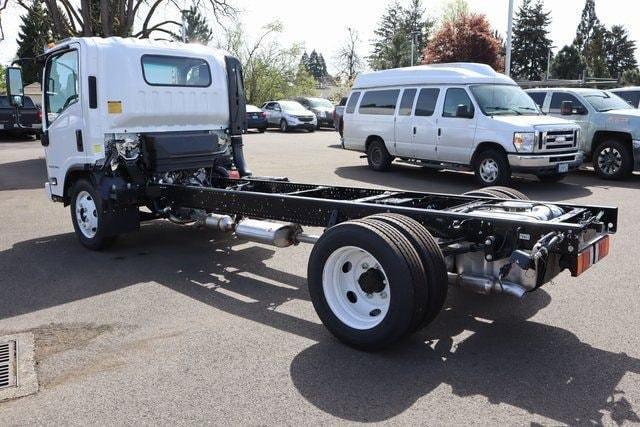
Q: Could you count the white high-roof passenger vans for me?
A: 1